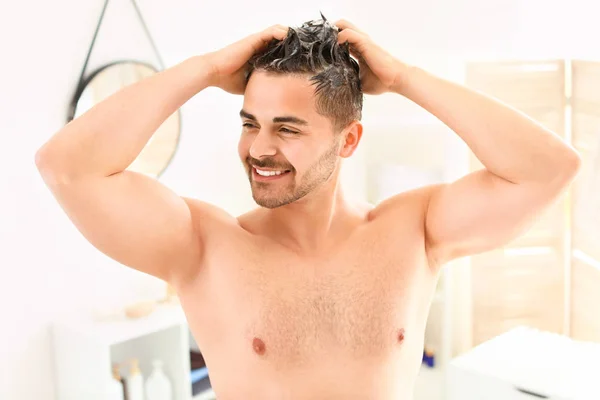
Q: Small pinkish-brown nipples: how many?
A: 2